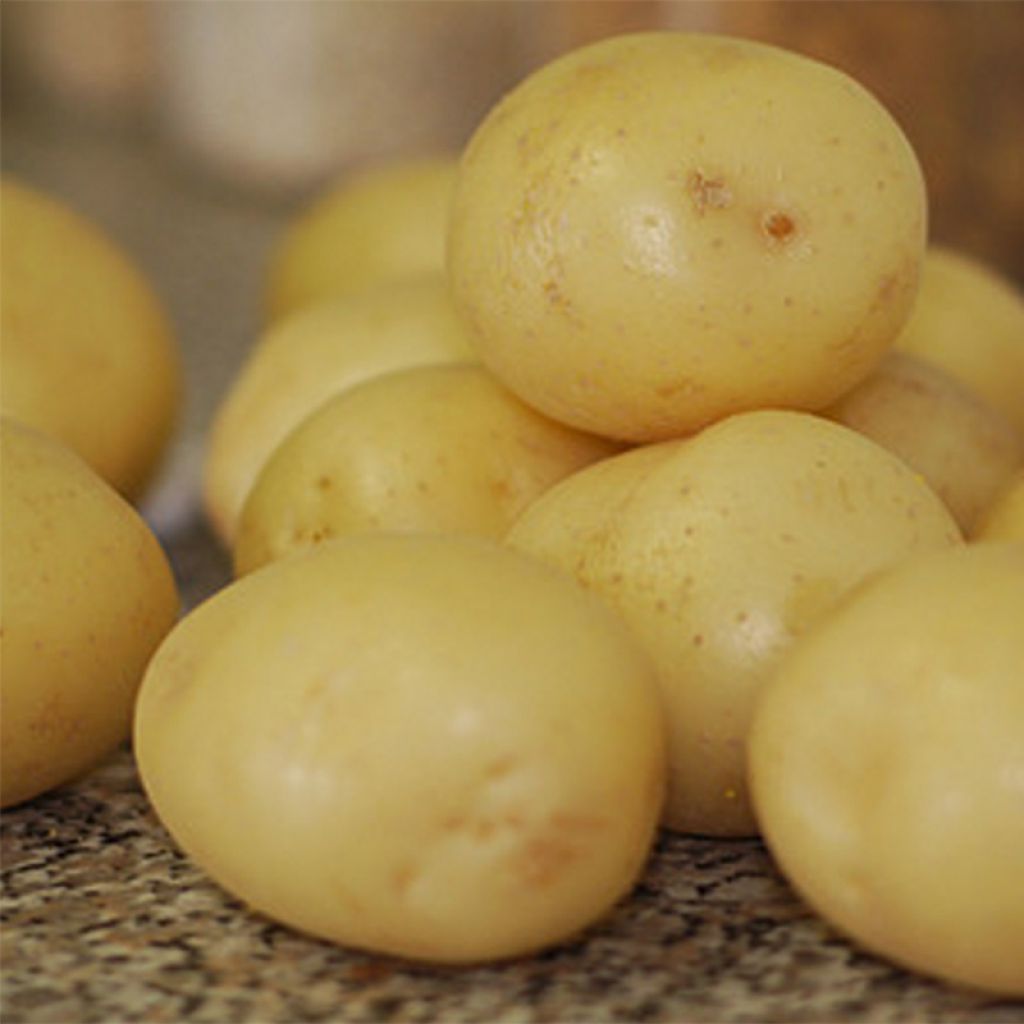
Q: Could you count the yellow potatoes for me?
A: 12